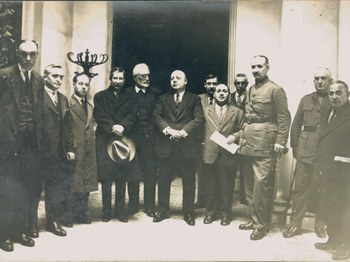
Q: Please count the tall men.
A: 2